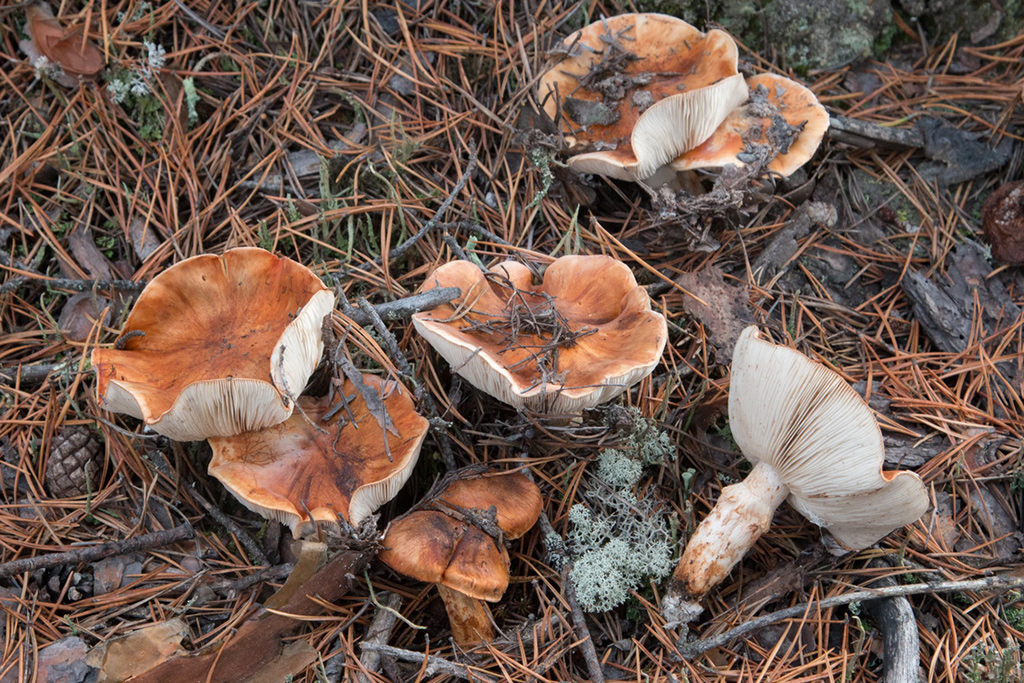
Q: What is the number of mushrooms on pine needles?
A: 8